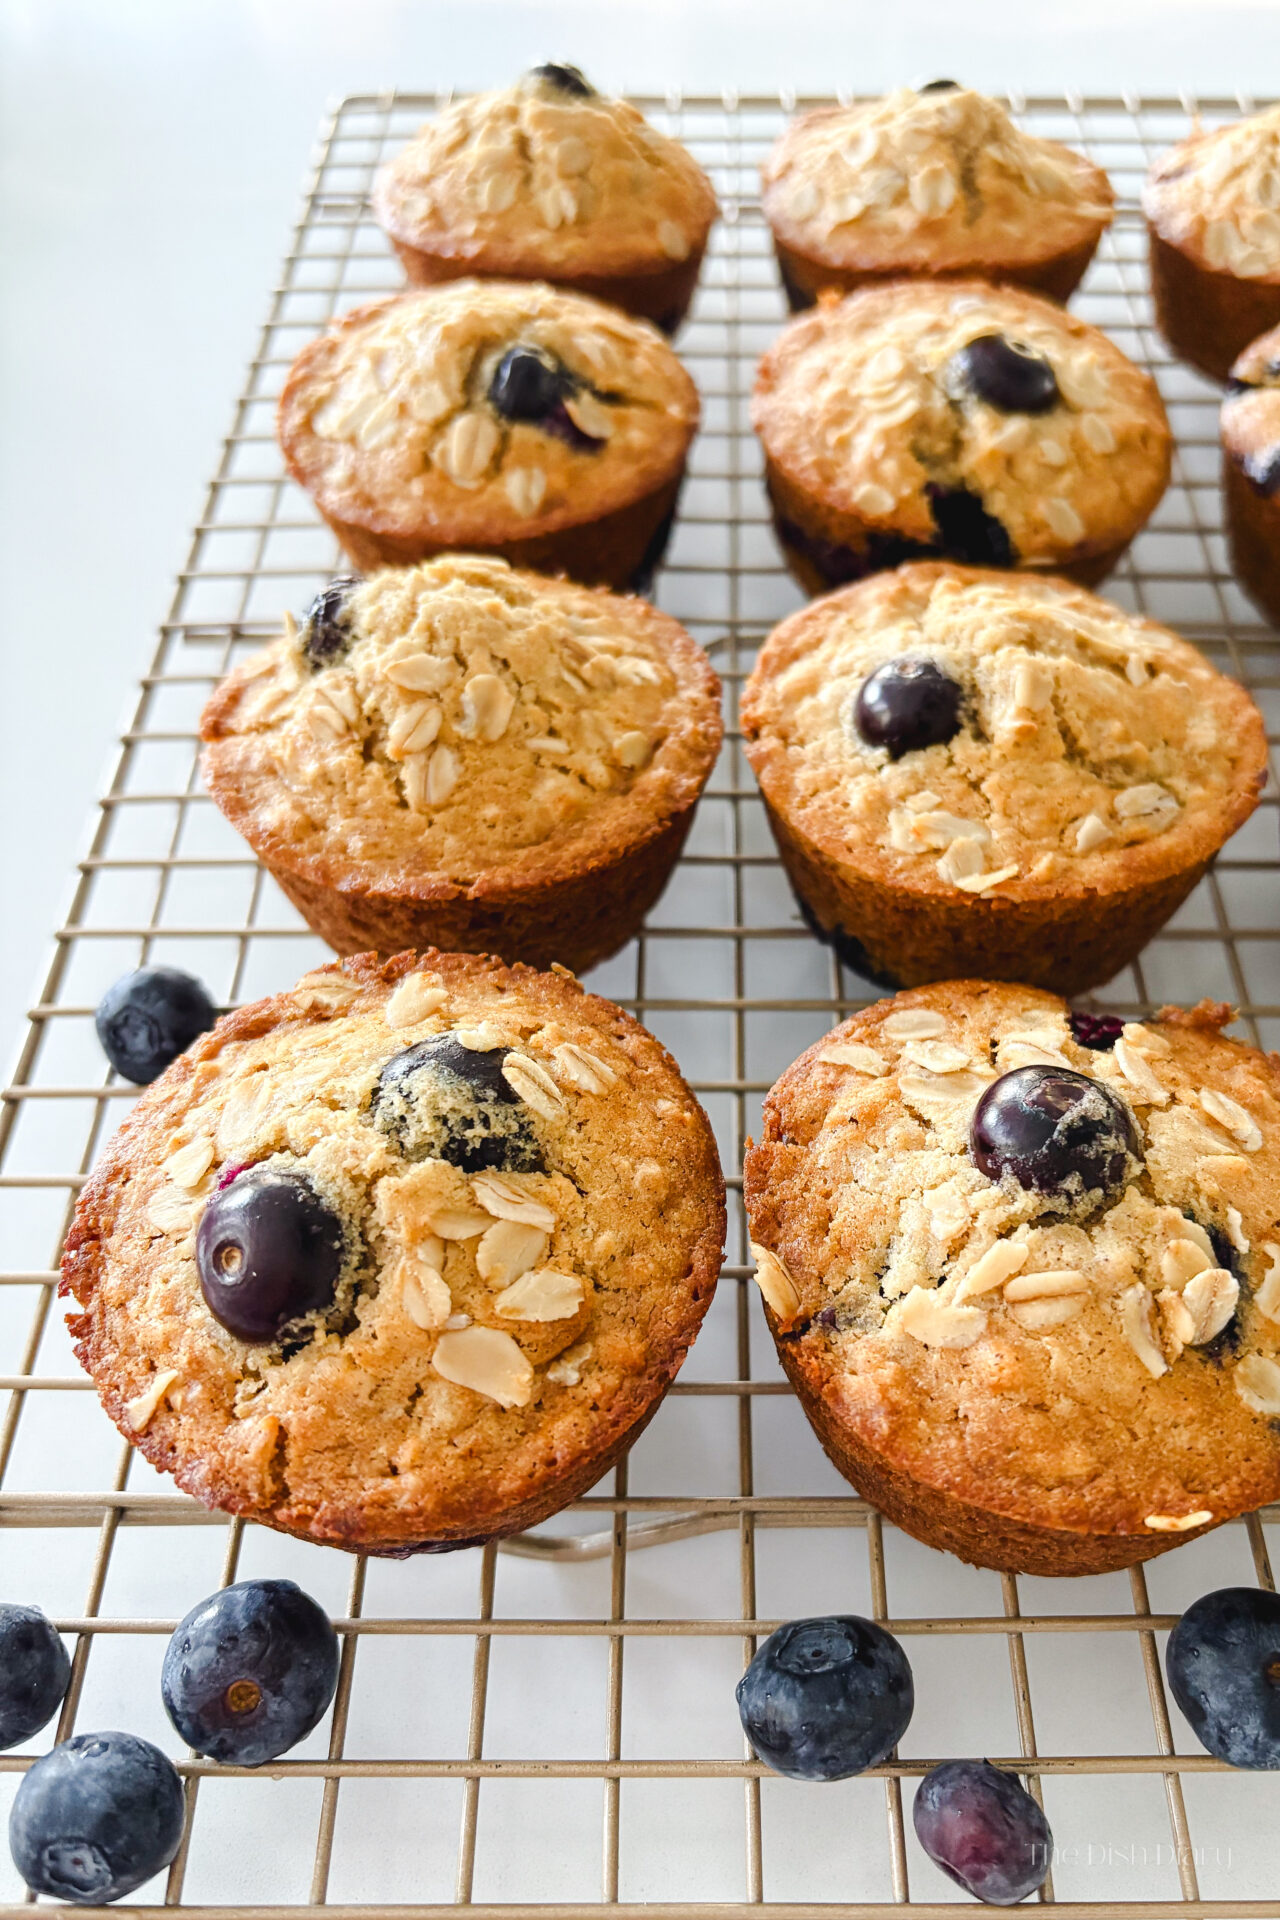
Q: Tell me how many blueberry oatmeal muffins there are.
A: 10